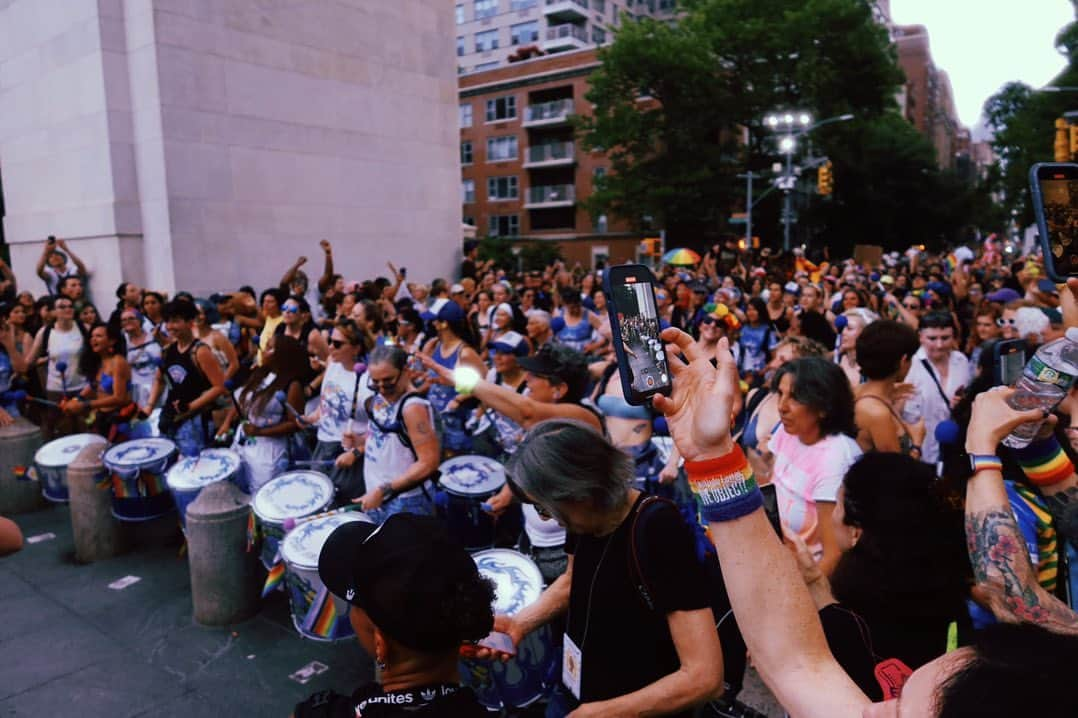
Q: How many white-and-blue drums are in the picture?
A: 7